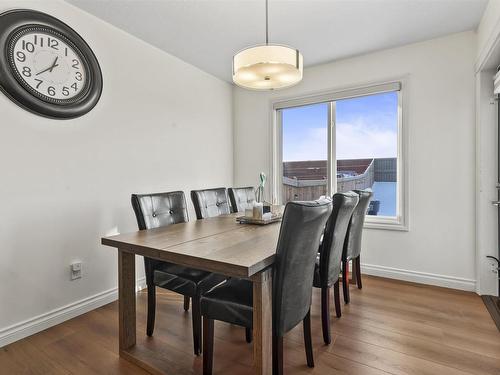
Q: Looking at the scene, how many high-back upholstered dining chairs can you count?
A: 6